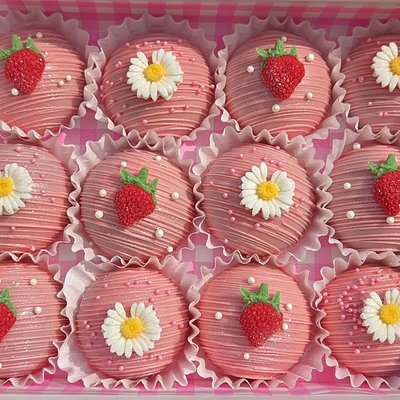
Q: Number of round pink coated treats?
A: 12